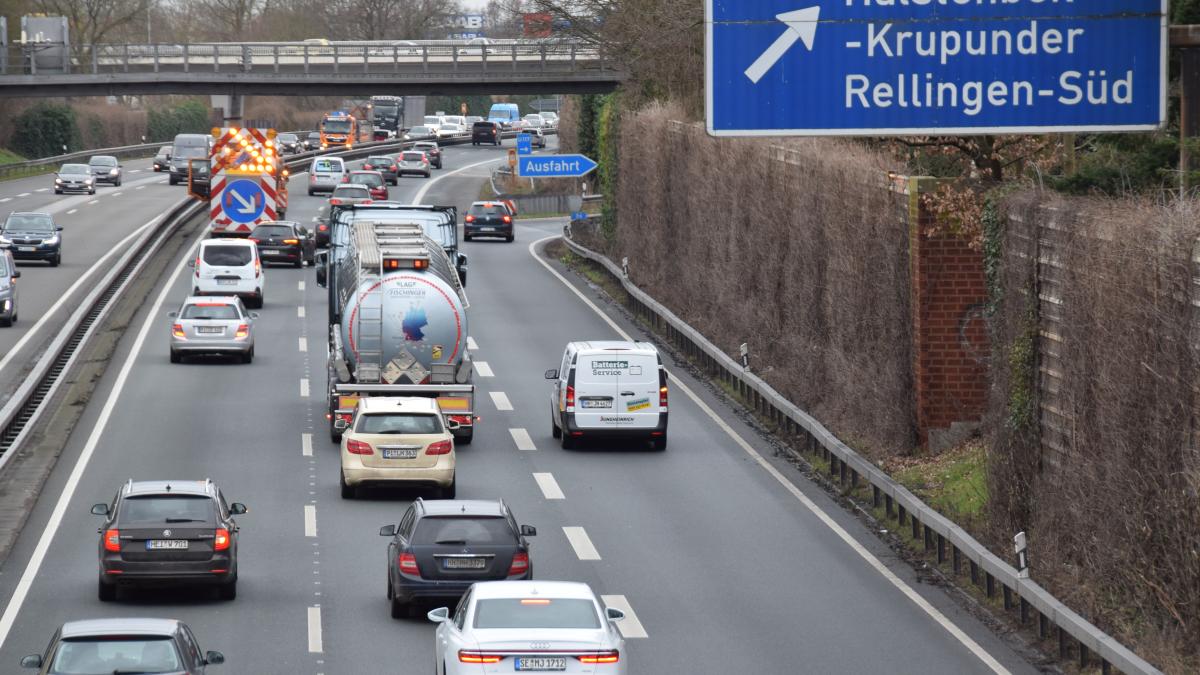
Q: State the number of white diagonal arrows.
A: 2